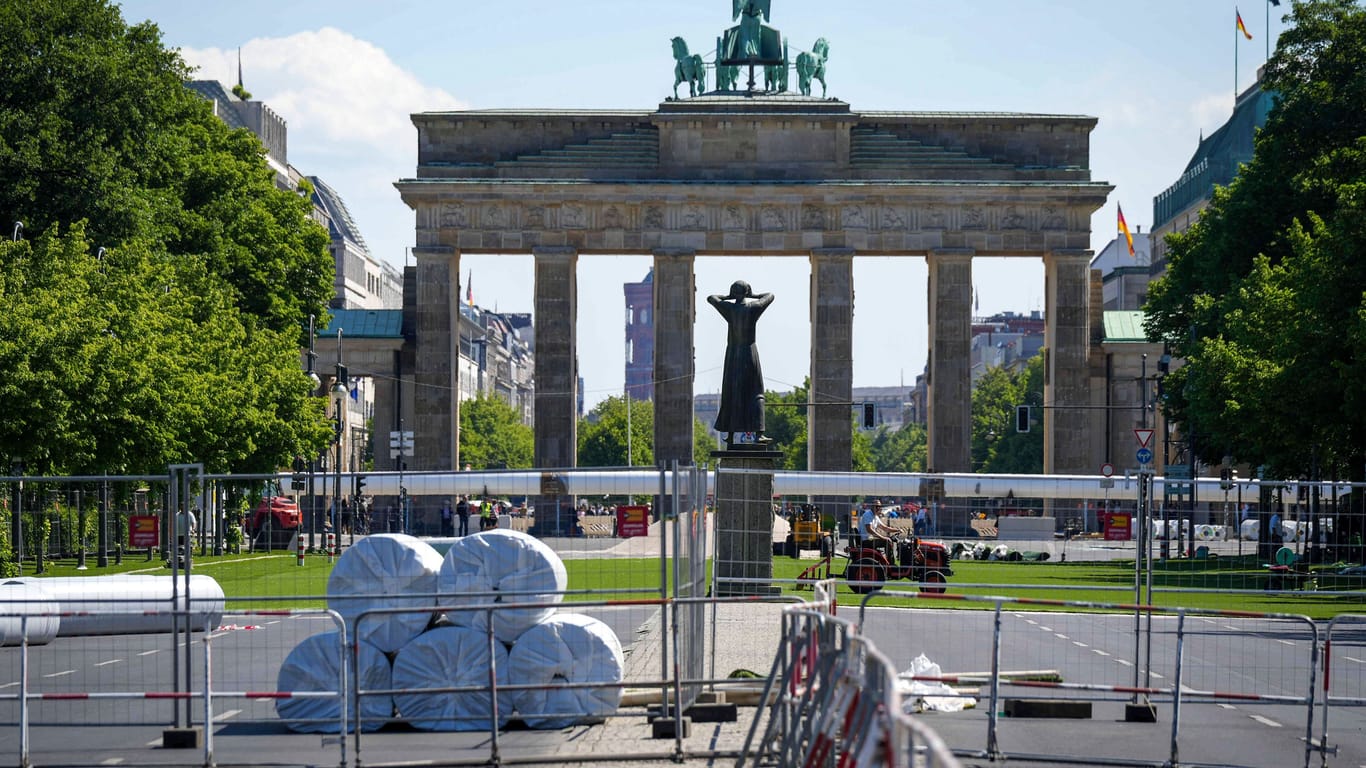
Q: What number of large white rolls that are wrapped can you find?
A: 5